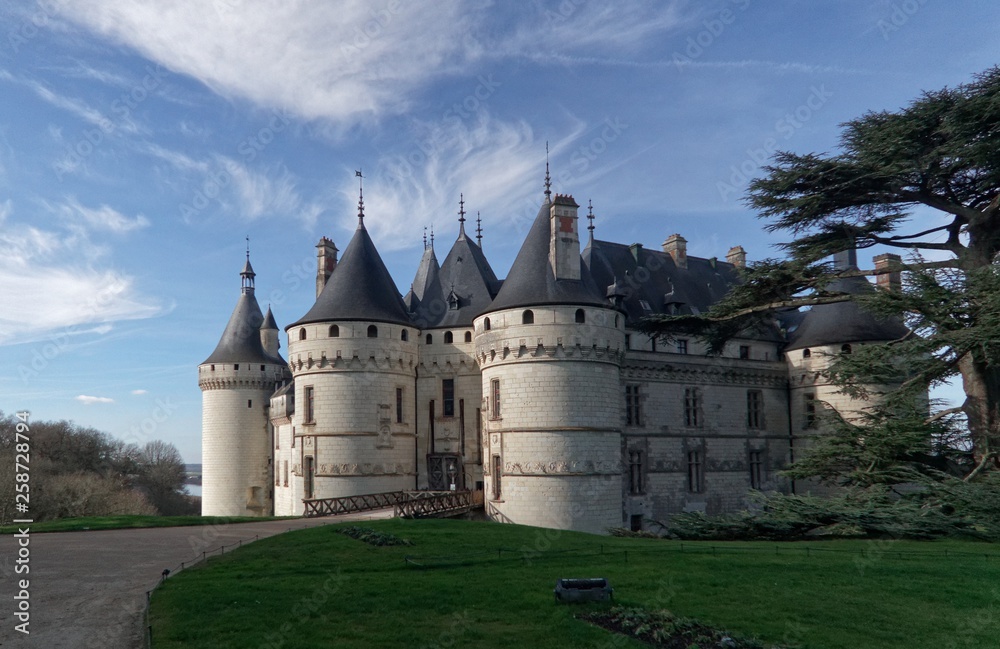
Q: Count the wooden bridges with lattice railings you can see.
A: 1